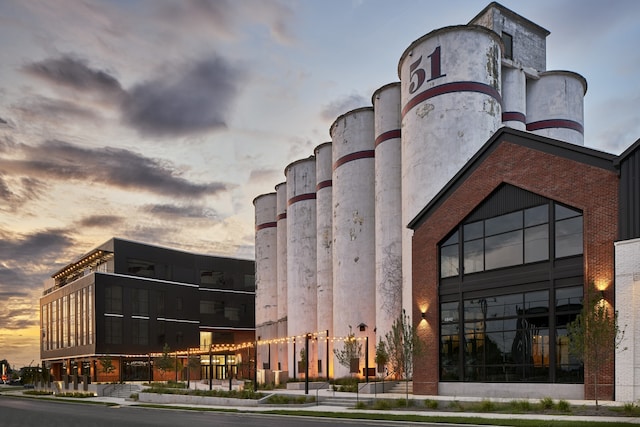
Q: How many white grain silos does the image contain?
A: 9